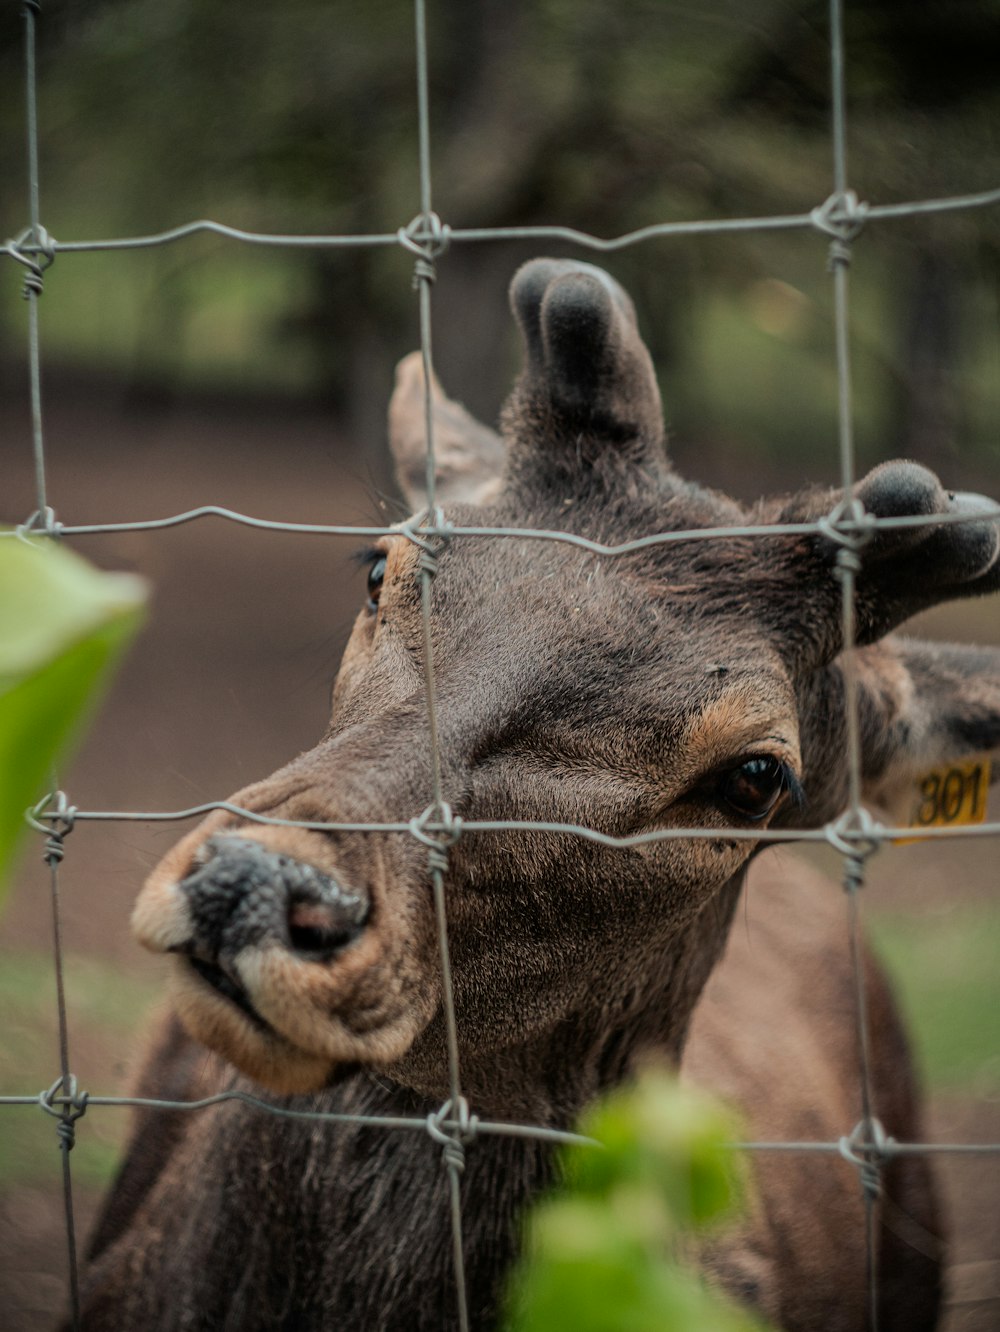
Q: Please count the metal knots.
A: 12